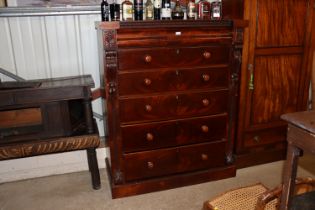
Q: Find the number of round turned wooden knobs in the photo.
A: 10